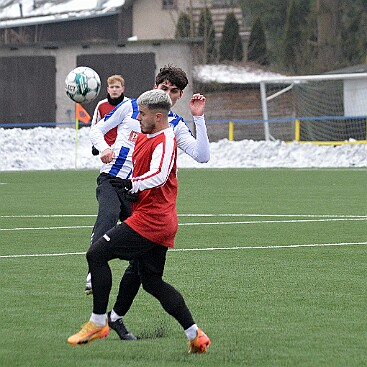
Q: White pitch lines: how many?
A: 3